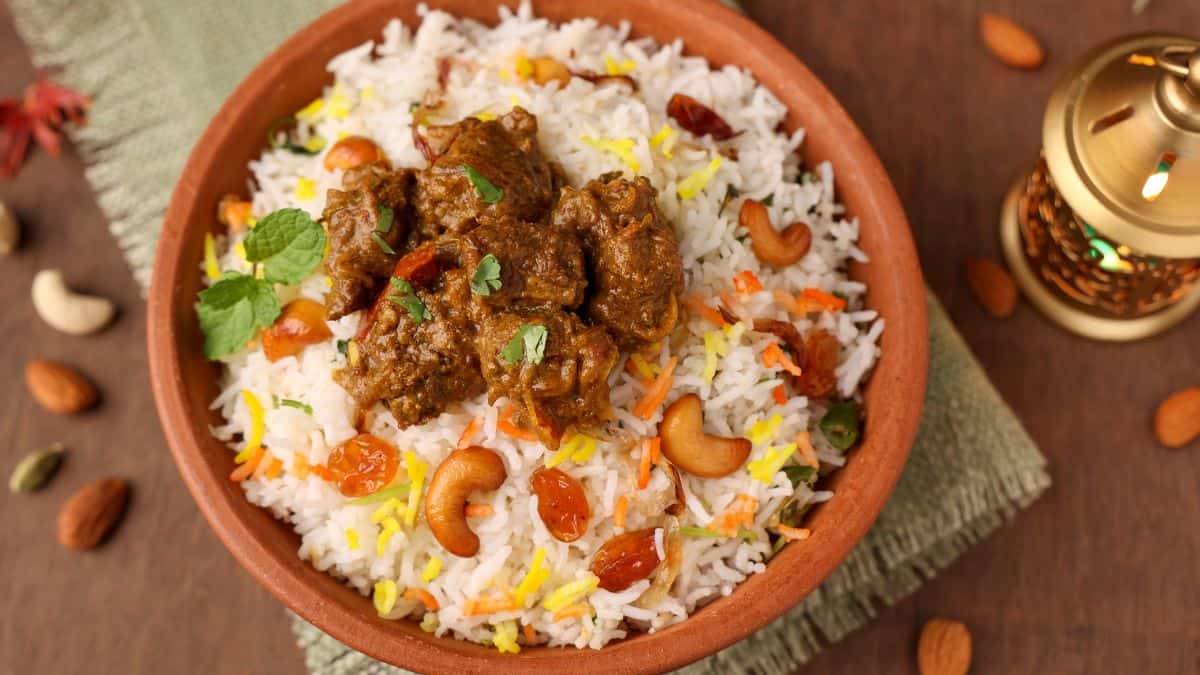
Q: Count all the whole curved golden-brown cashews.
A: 3